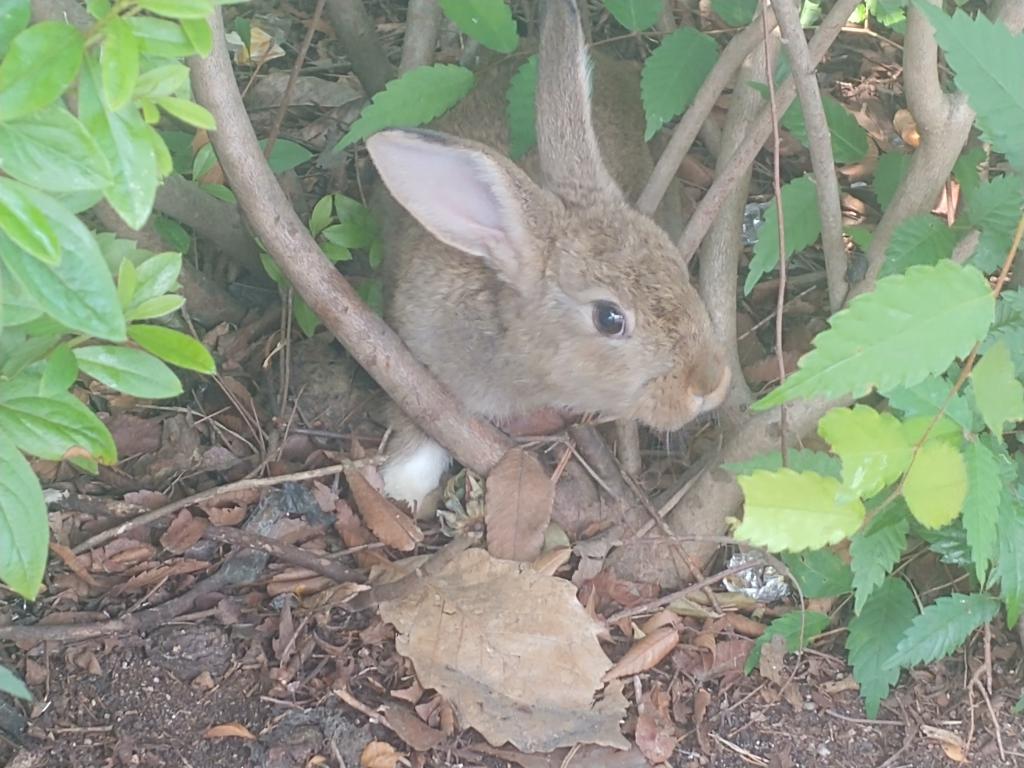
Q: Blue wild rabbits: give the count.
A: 0